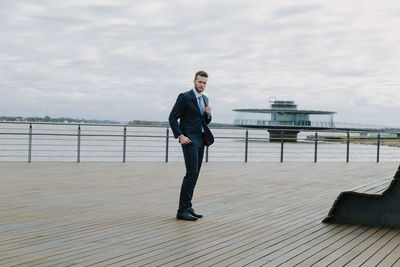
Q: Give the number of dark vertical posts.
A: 10